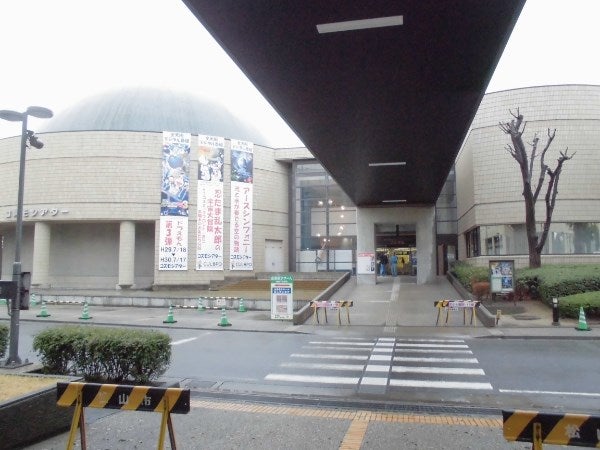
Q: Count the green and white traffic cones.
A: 8